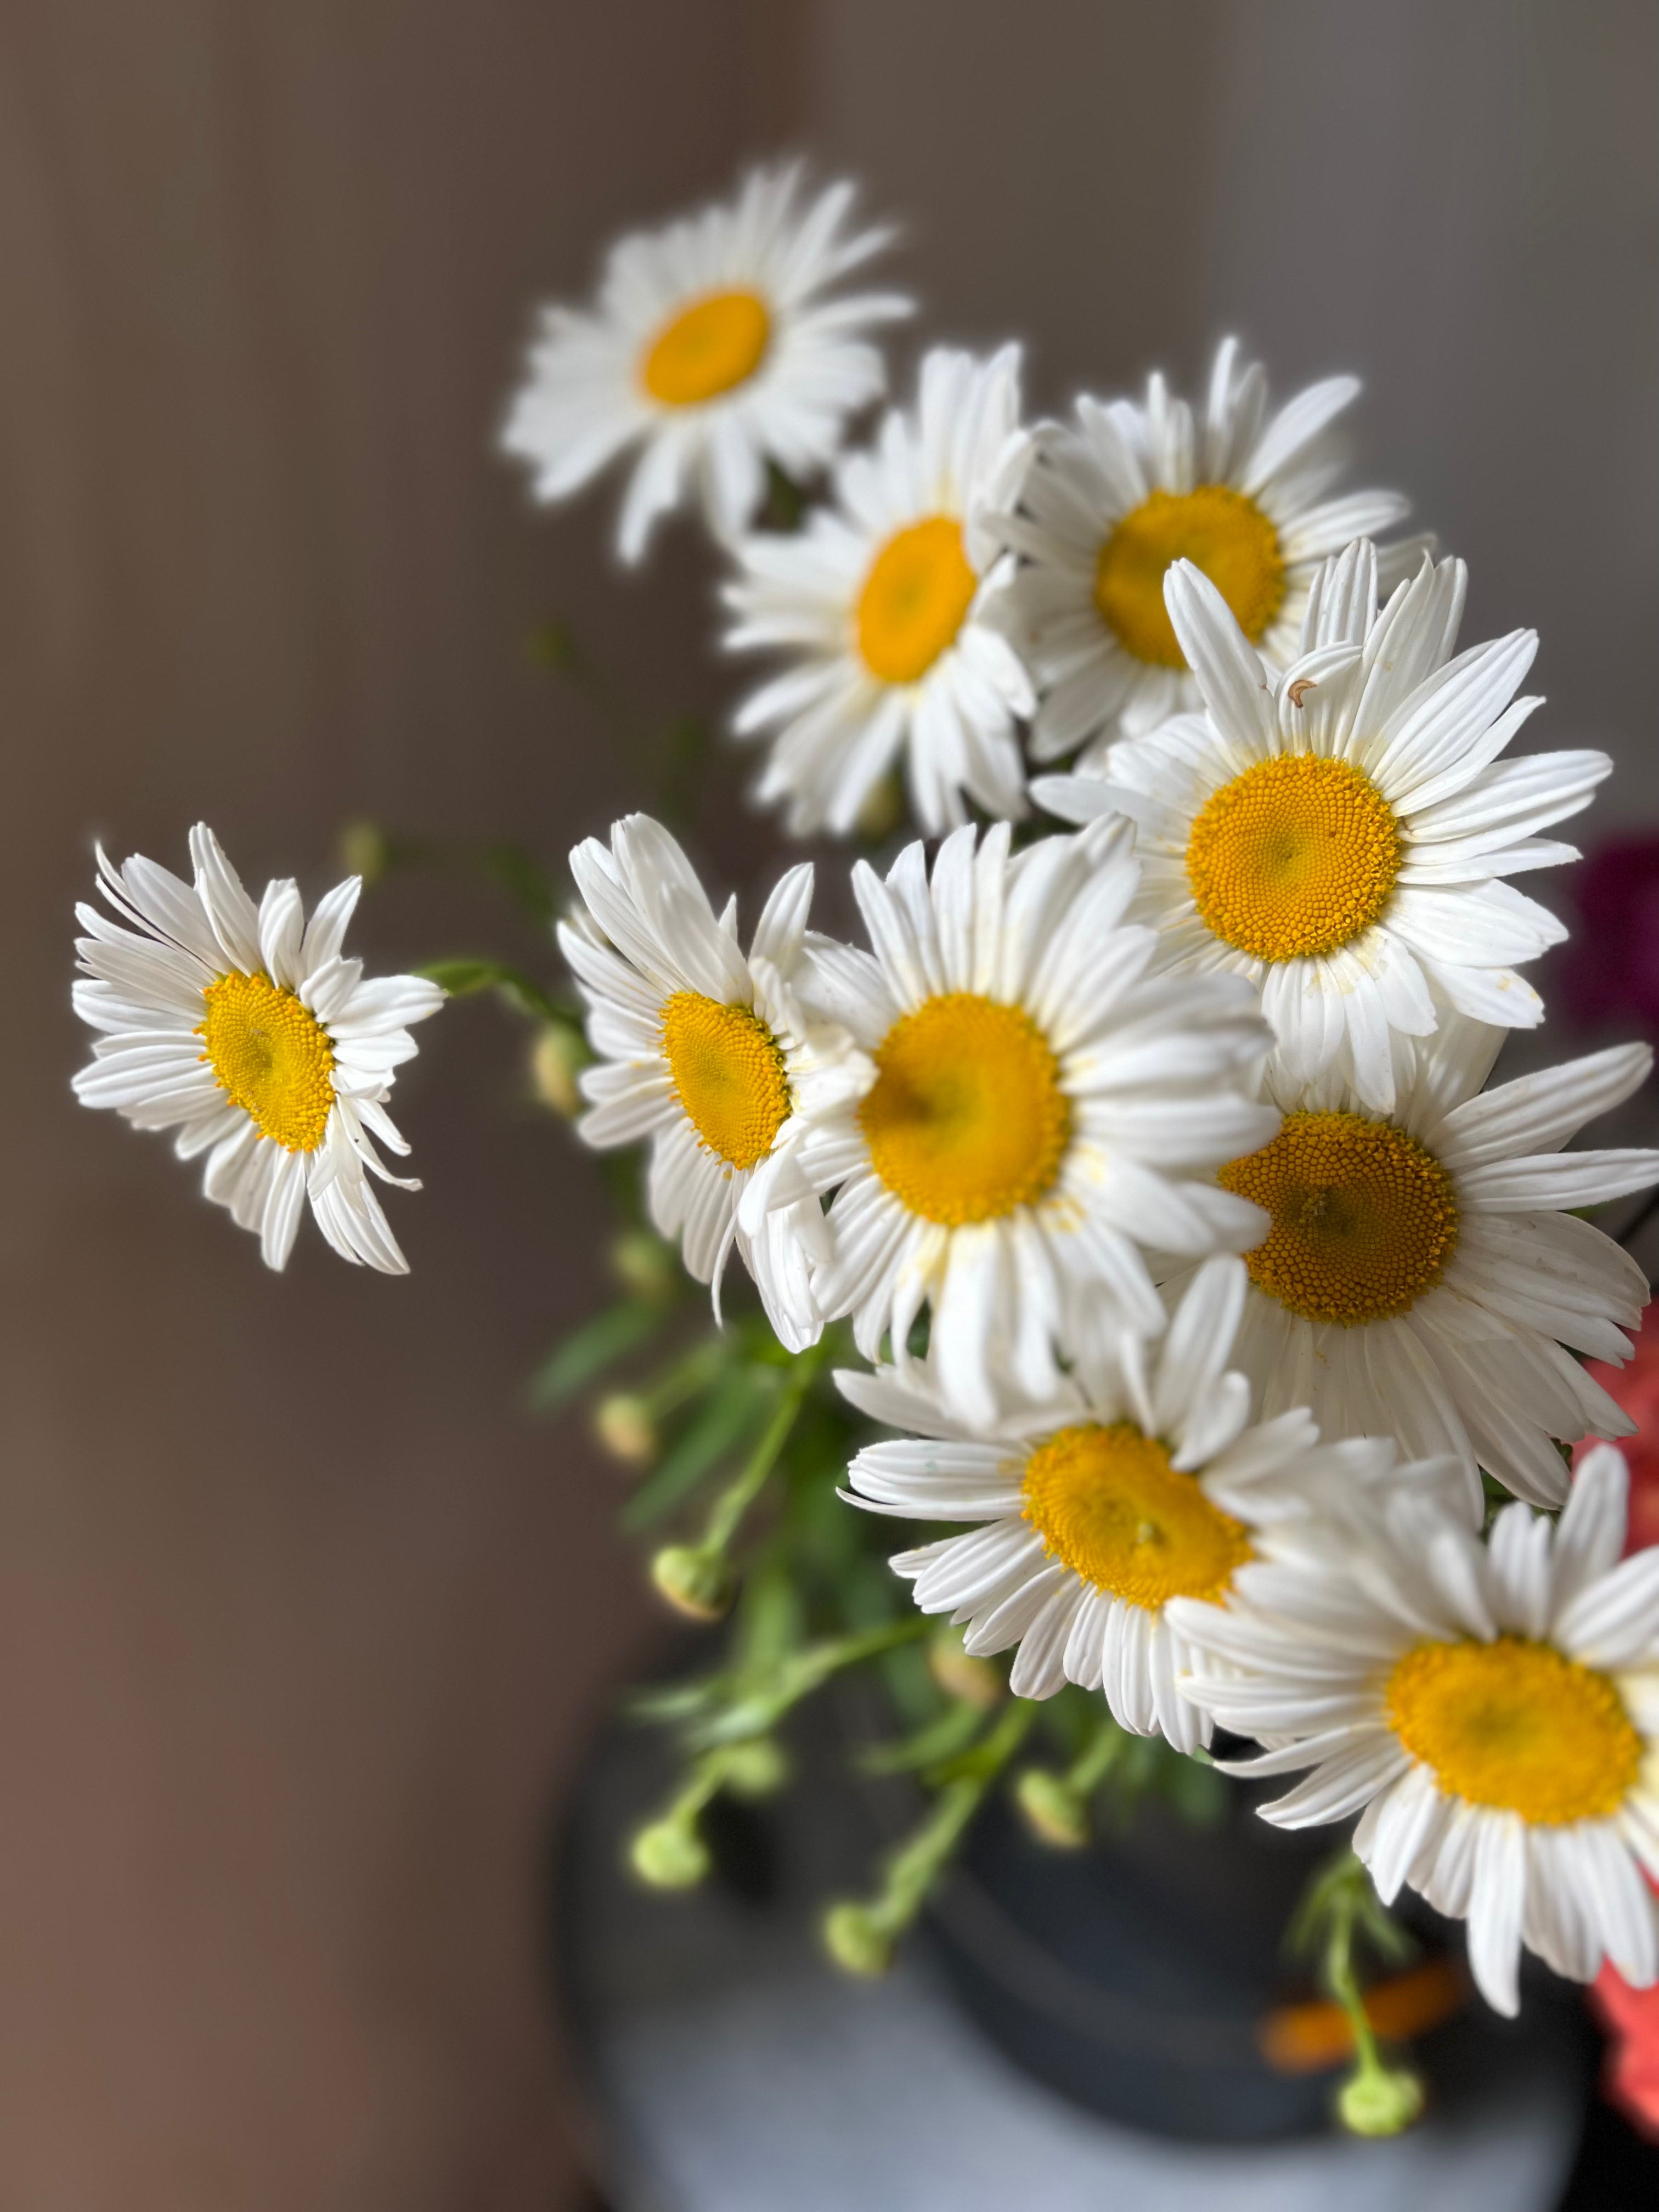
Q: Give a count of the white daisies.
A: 10